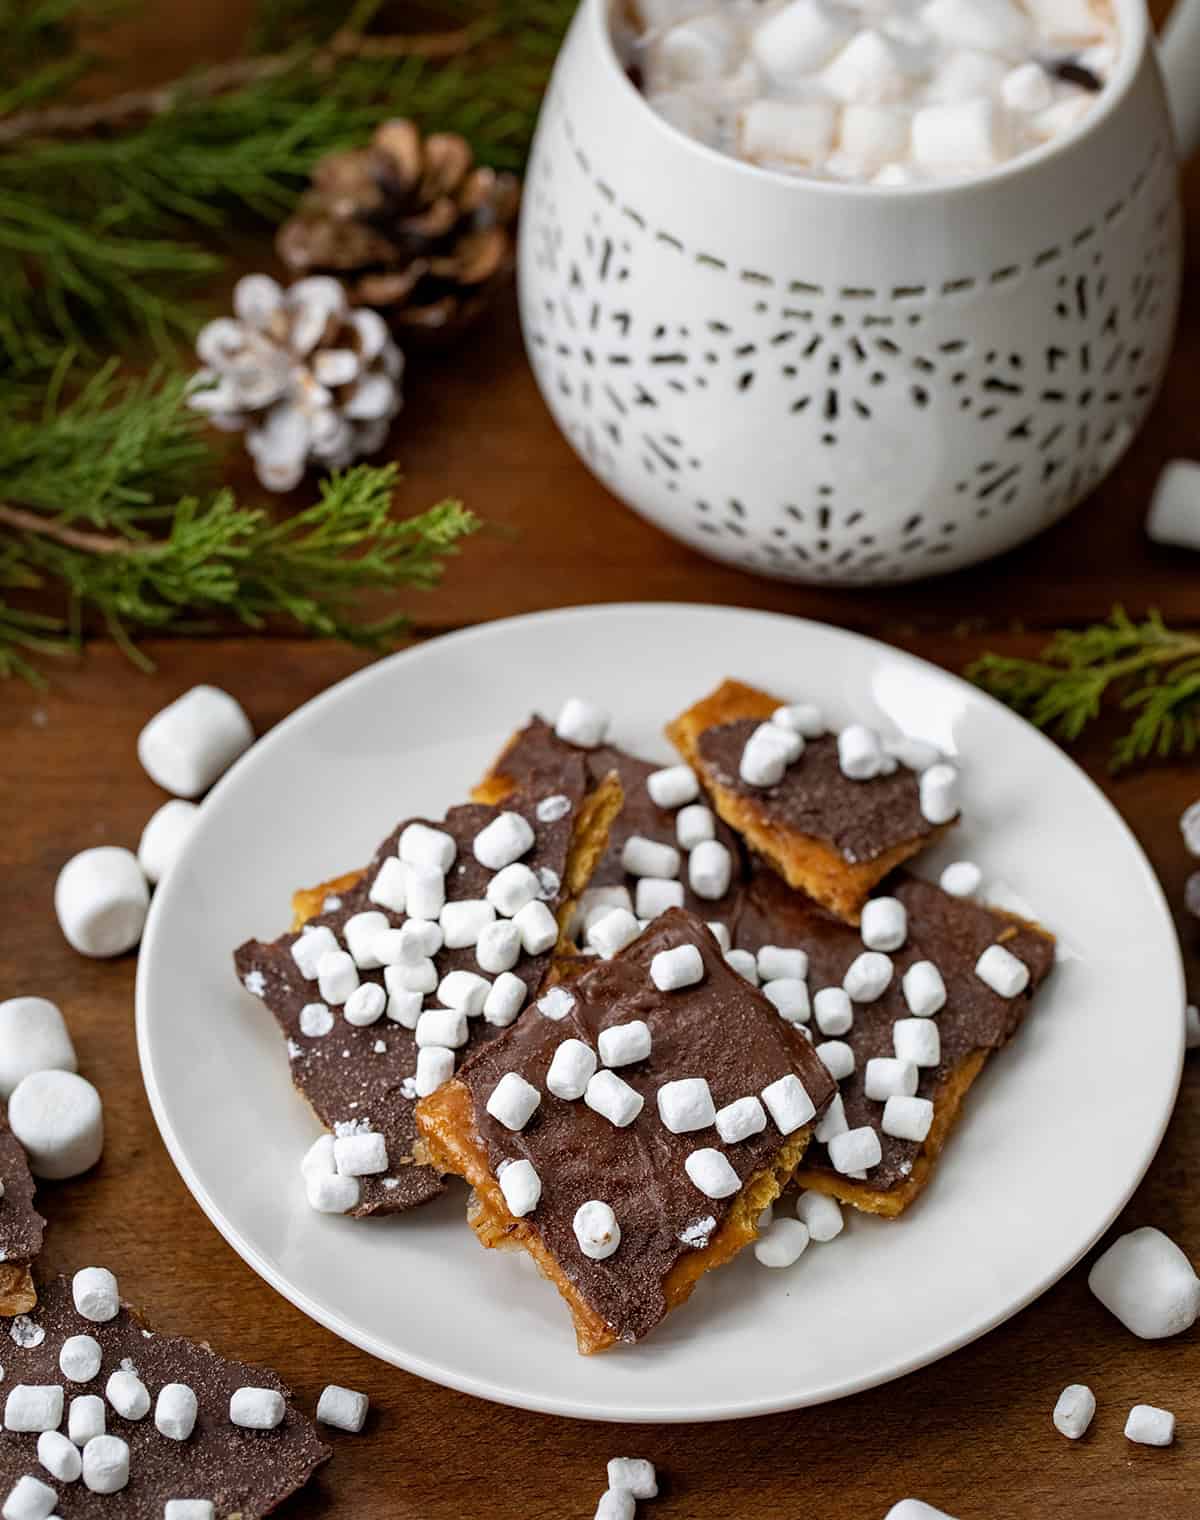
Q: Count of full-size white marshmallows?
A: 8